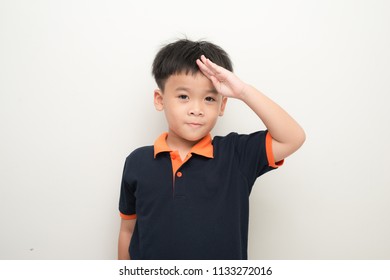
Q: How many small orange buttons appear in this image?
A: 2